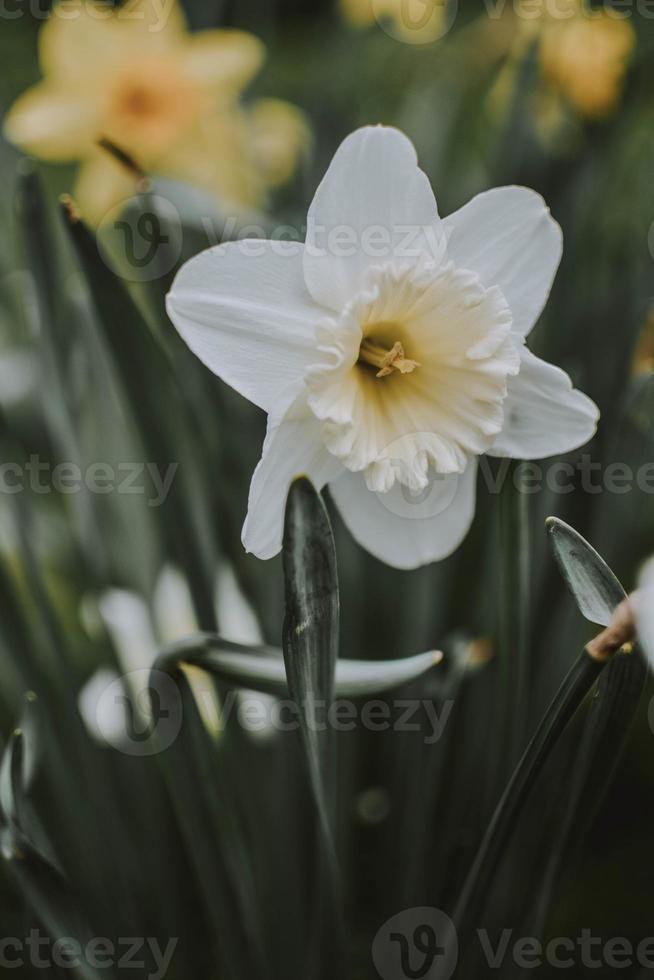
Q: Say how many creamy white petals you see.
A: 6